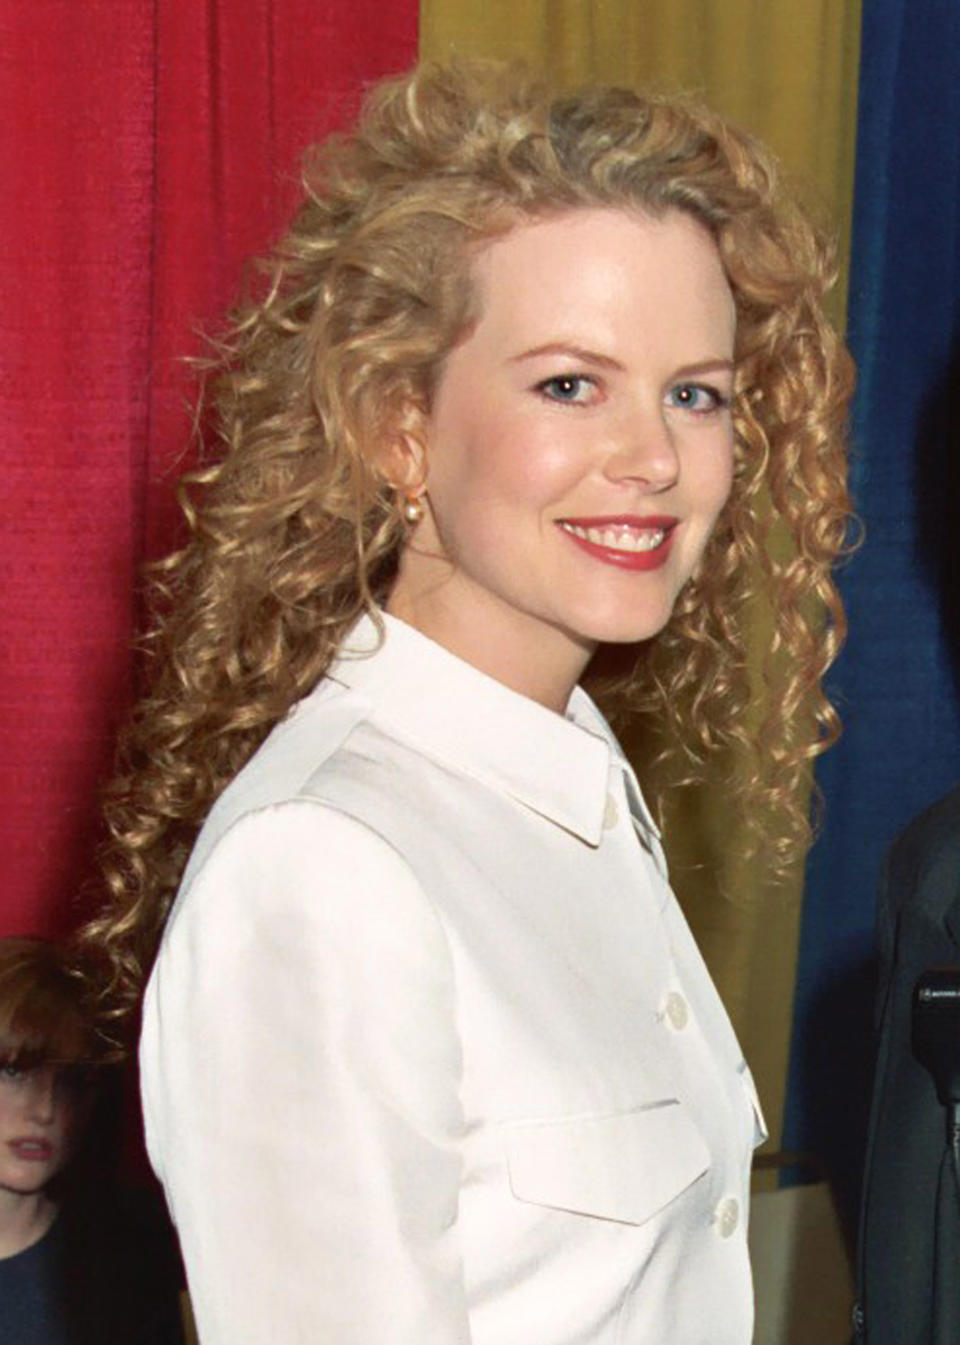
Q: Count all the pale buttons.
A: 3